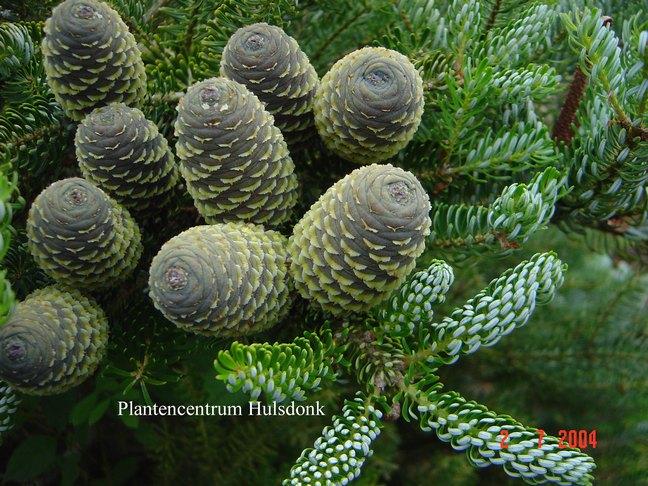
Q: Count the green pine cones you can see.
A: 9